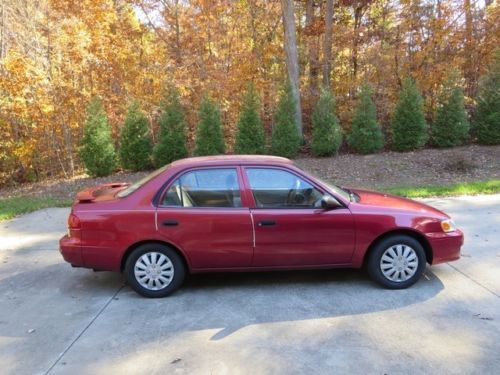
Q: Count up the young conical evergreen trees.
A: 11